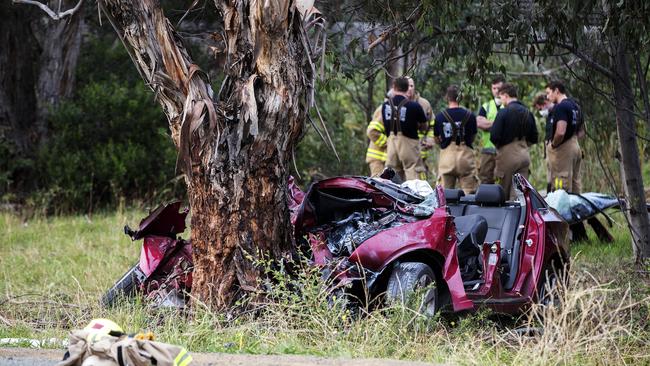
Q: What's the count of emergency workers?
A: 8